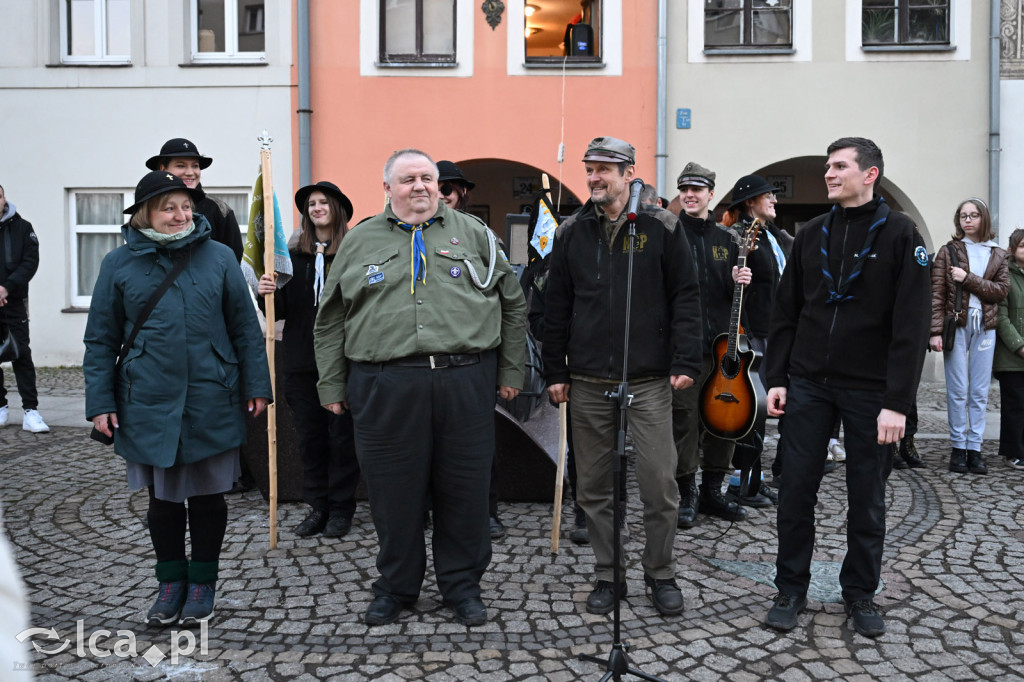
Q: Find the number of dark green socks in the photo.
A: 2